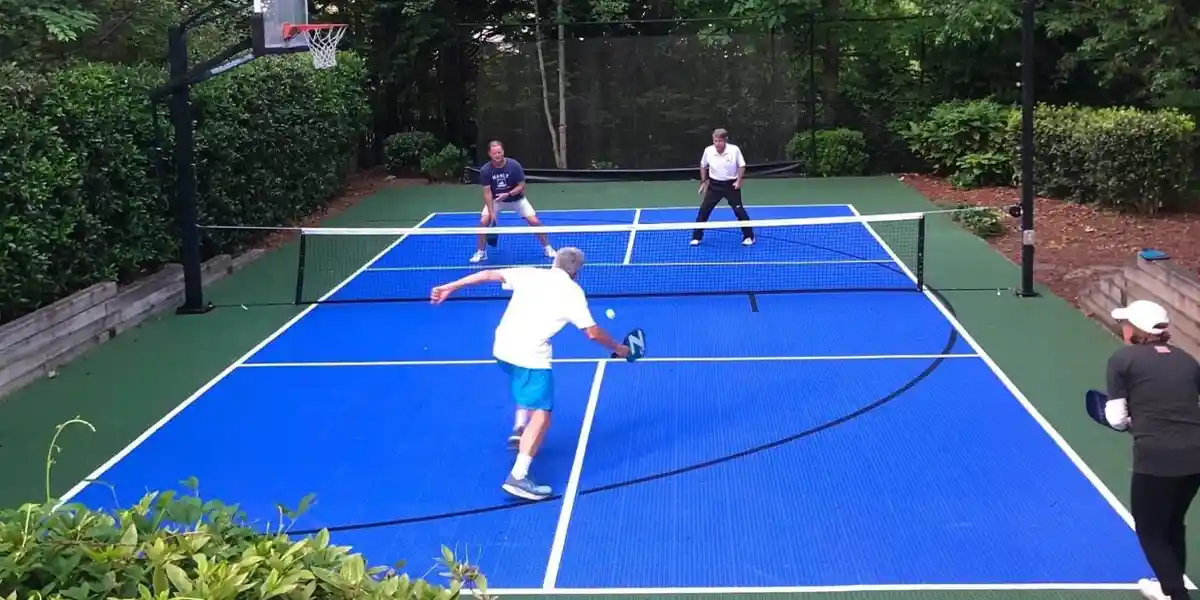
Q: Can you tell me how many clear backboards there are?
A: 1